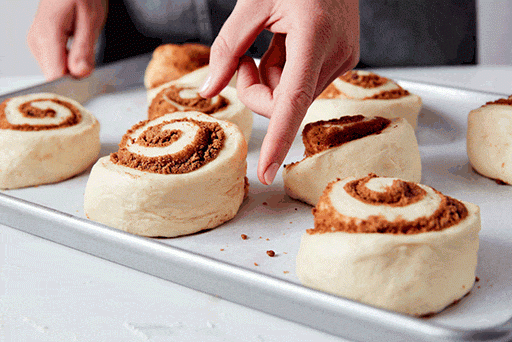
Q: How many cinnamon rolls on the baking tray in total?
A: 8